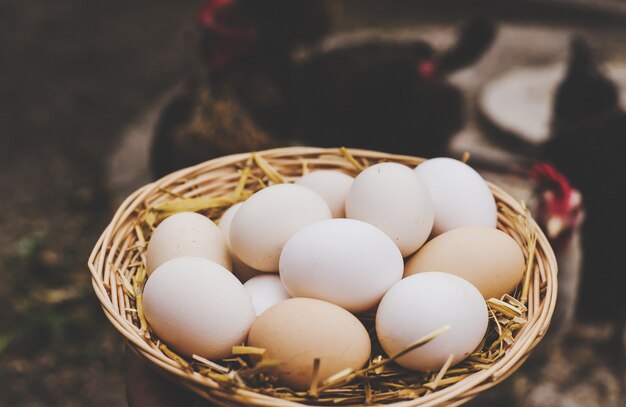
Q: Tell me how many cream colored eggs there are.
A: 2